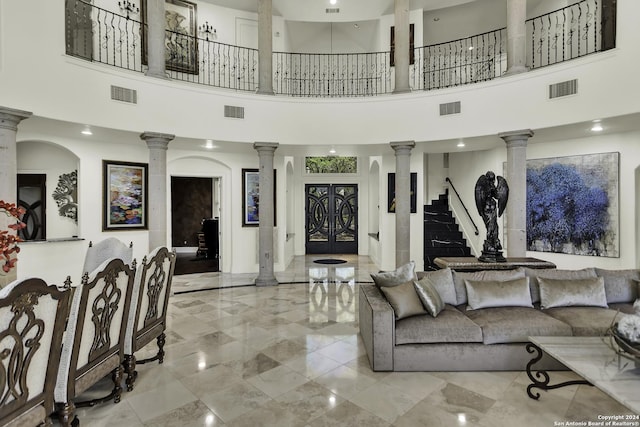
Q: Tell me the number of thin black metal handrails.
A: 1